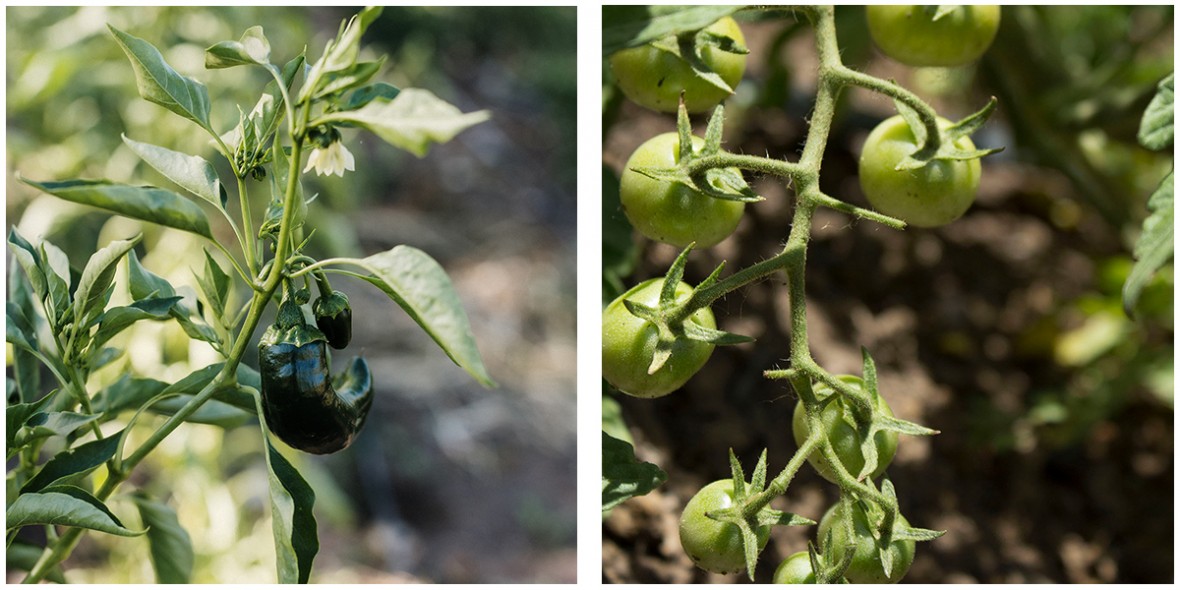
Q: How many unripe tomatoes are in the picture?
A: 9